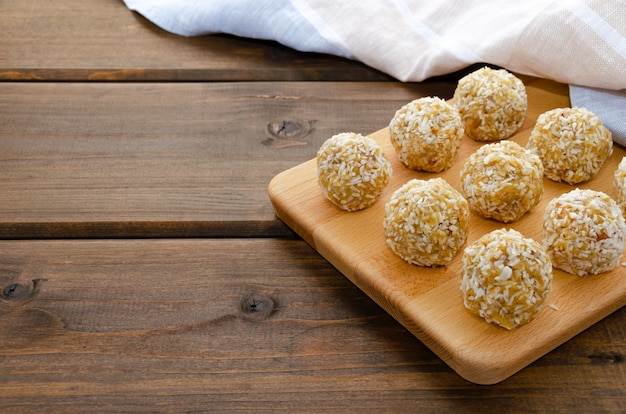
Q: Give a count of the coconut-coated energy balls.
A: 9